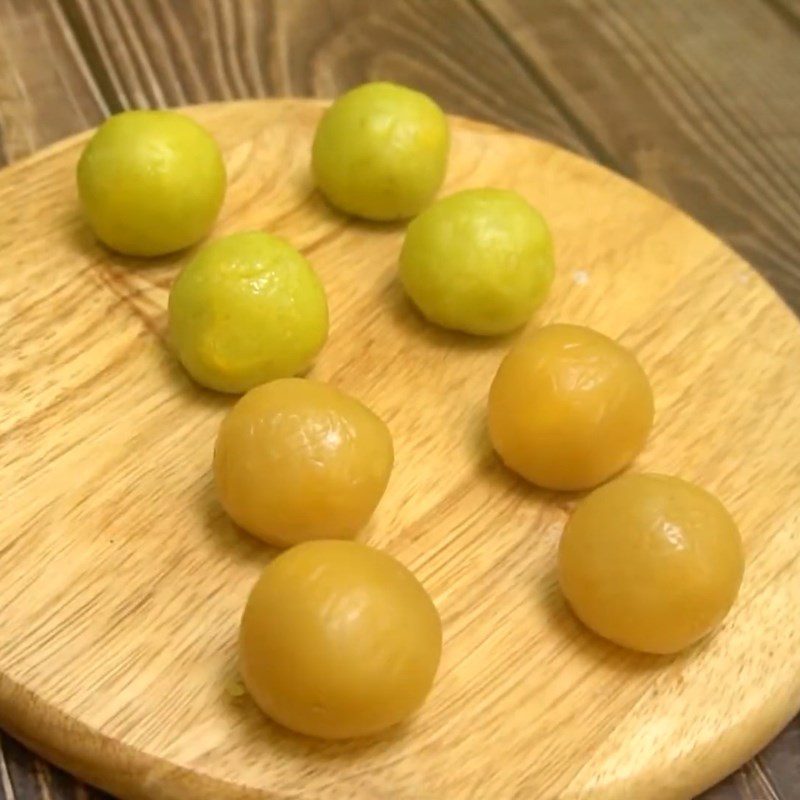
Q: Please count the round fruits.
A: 8